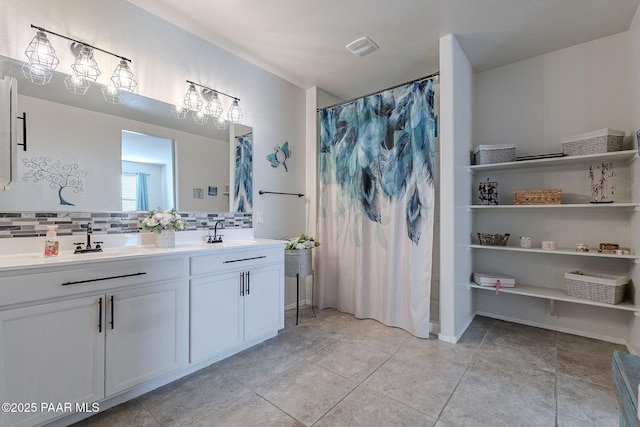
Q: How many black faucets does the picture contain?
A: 2